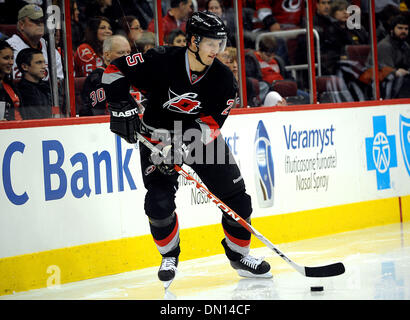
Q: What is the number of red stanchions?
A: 5